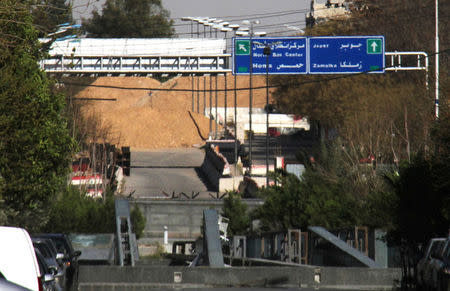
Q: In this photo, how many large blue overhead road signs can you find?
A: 2